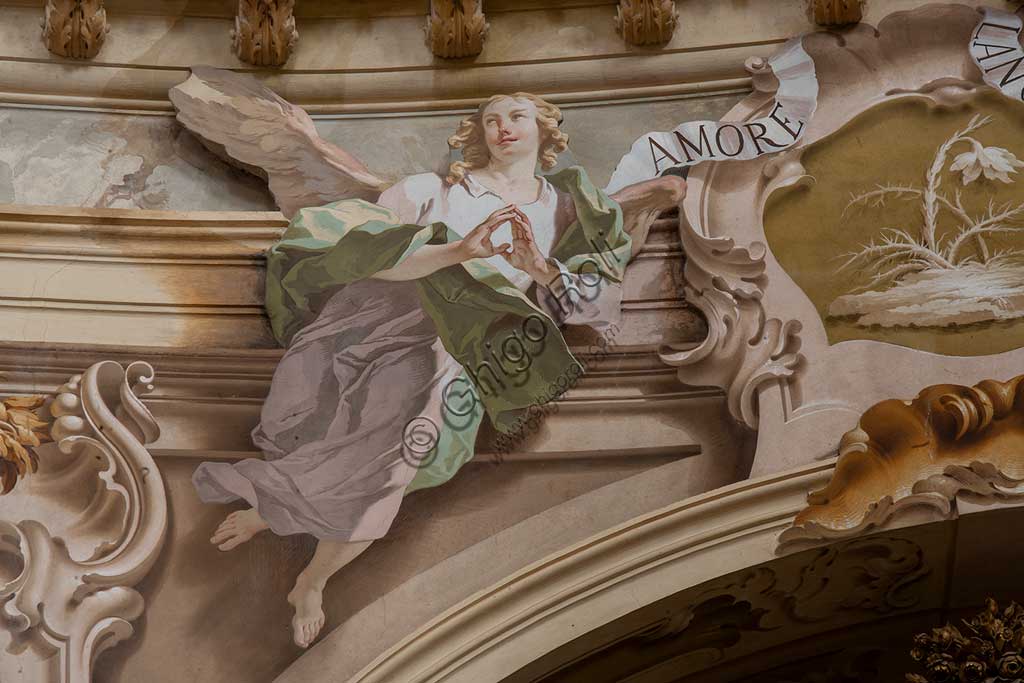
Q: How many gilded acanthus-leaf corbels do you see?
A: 5